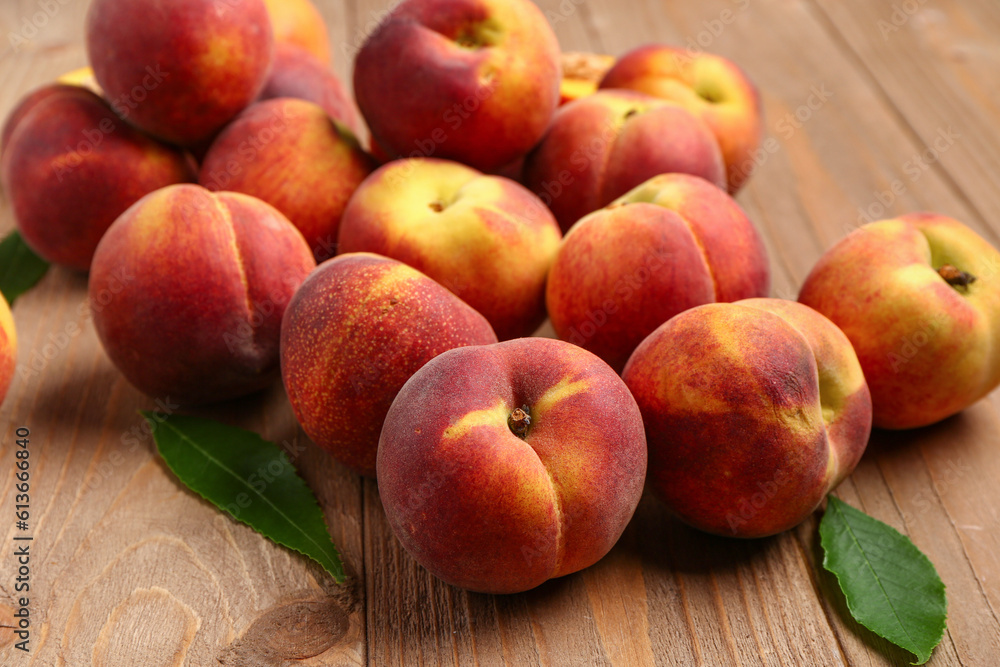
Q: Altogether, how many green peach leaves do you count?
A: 3